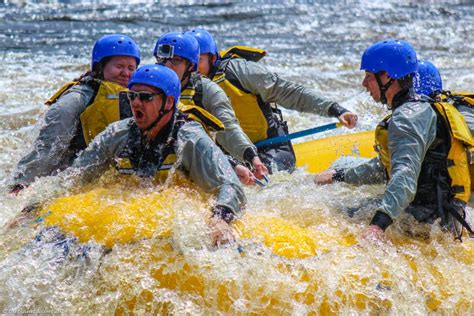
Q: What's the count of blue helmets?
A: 6